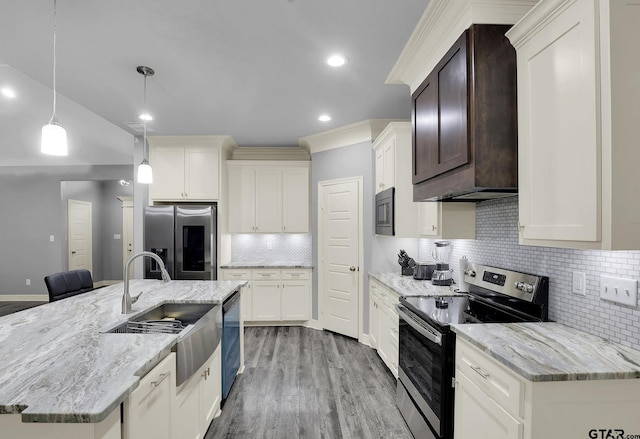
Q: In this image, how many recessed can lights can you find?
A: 4